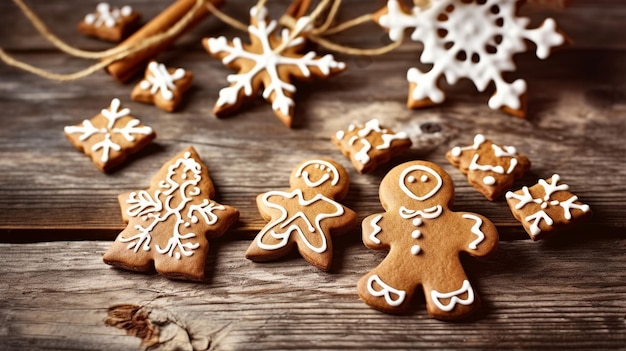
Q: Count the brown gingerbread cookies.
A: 11